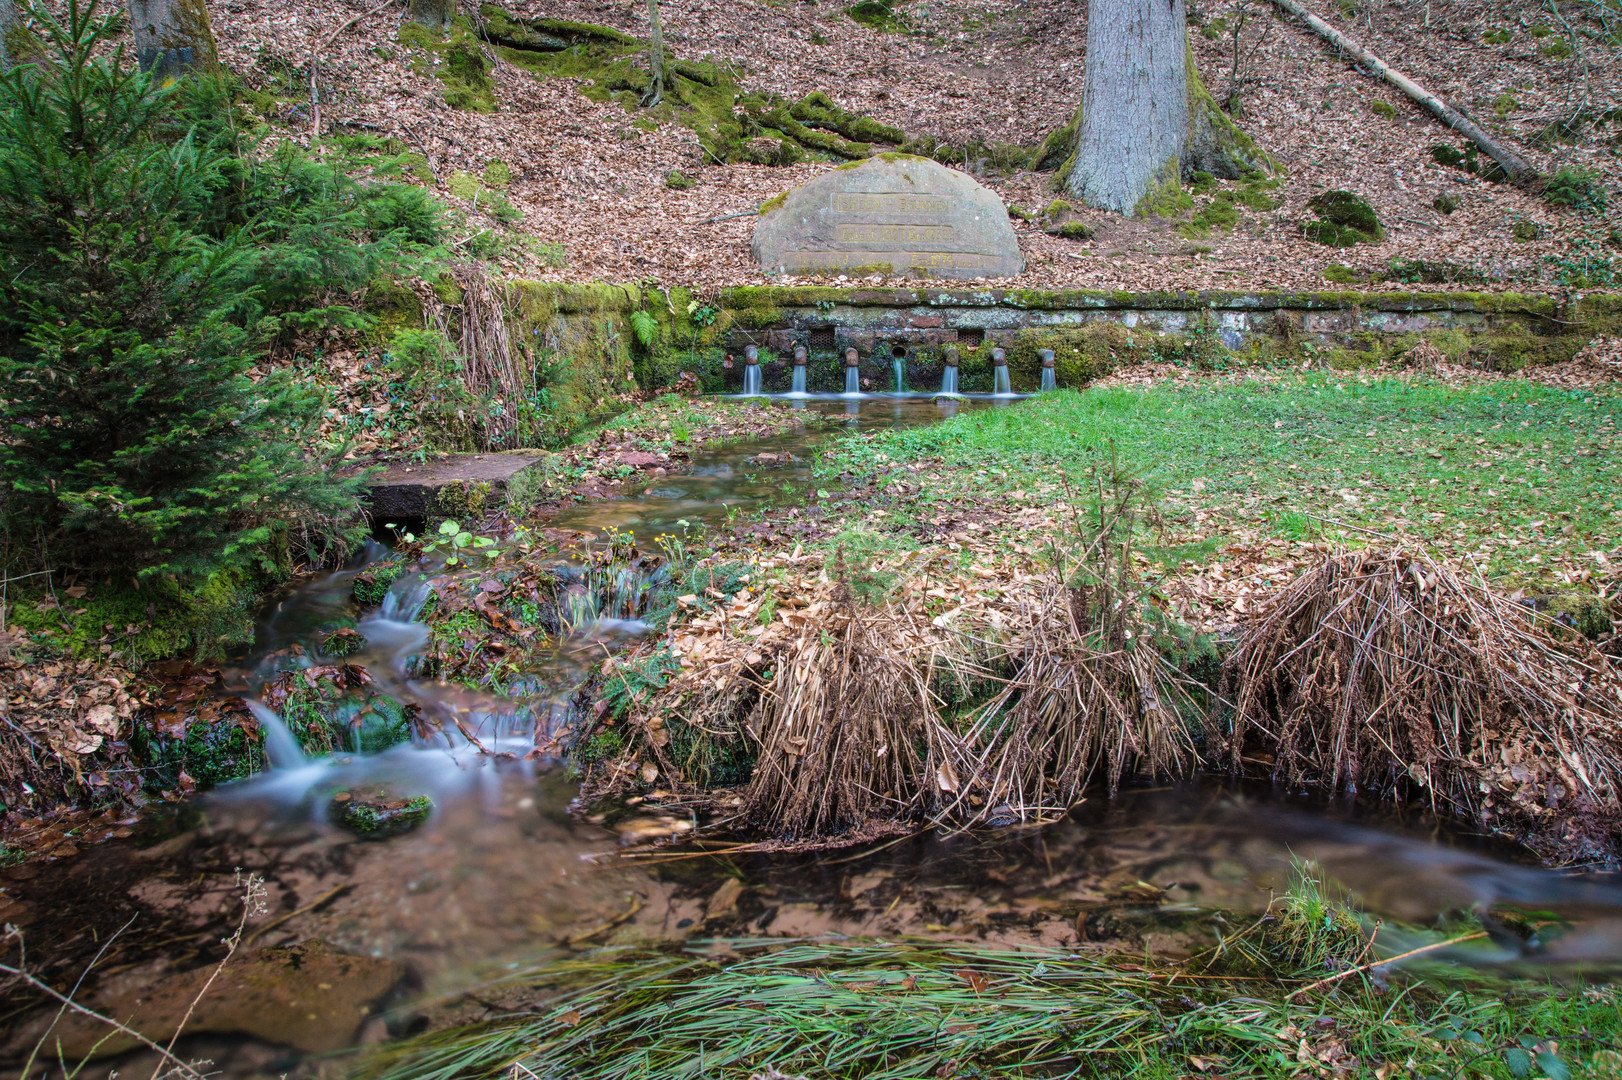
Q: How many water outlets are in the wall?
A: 7